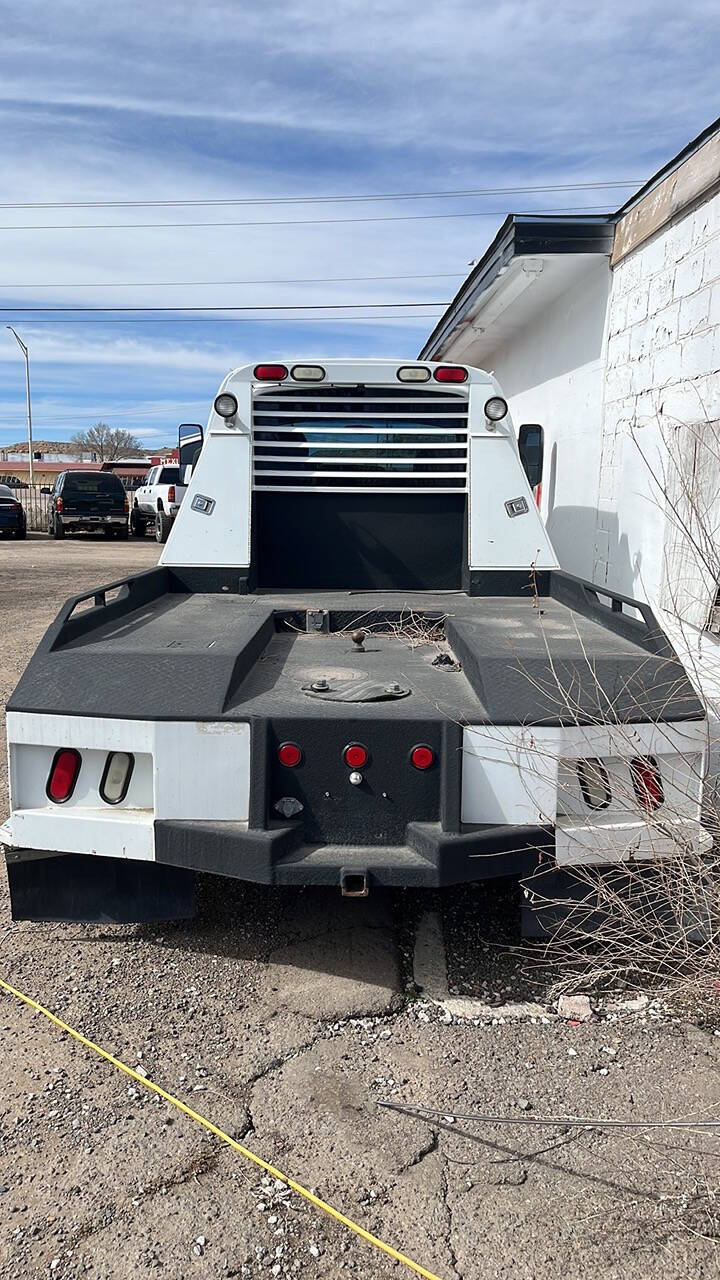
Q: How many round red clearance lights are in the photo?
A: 3